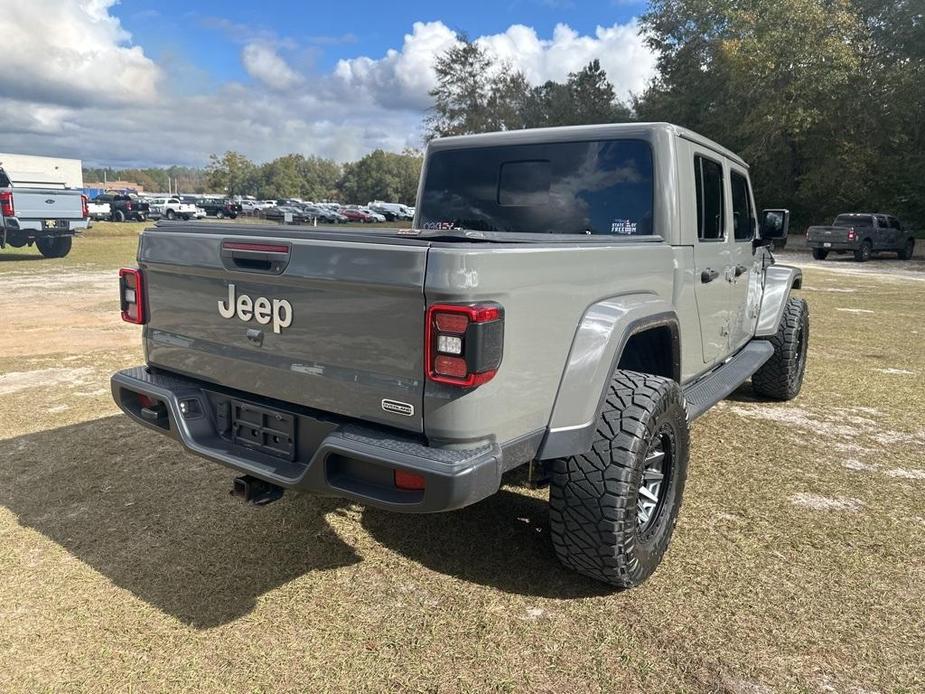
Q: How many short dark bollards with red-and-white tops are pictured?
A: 0